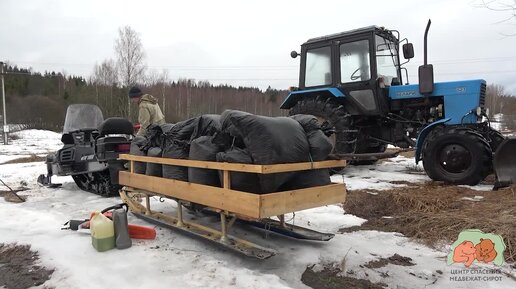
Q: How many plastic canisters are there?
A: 2